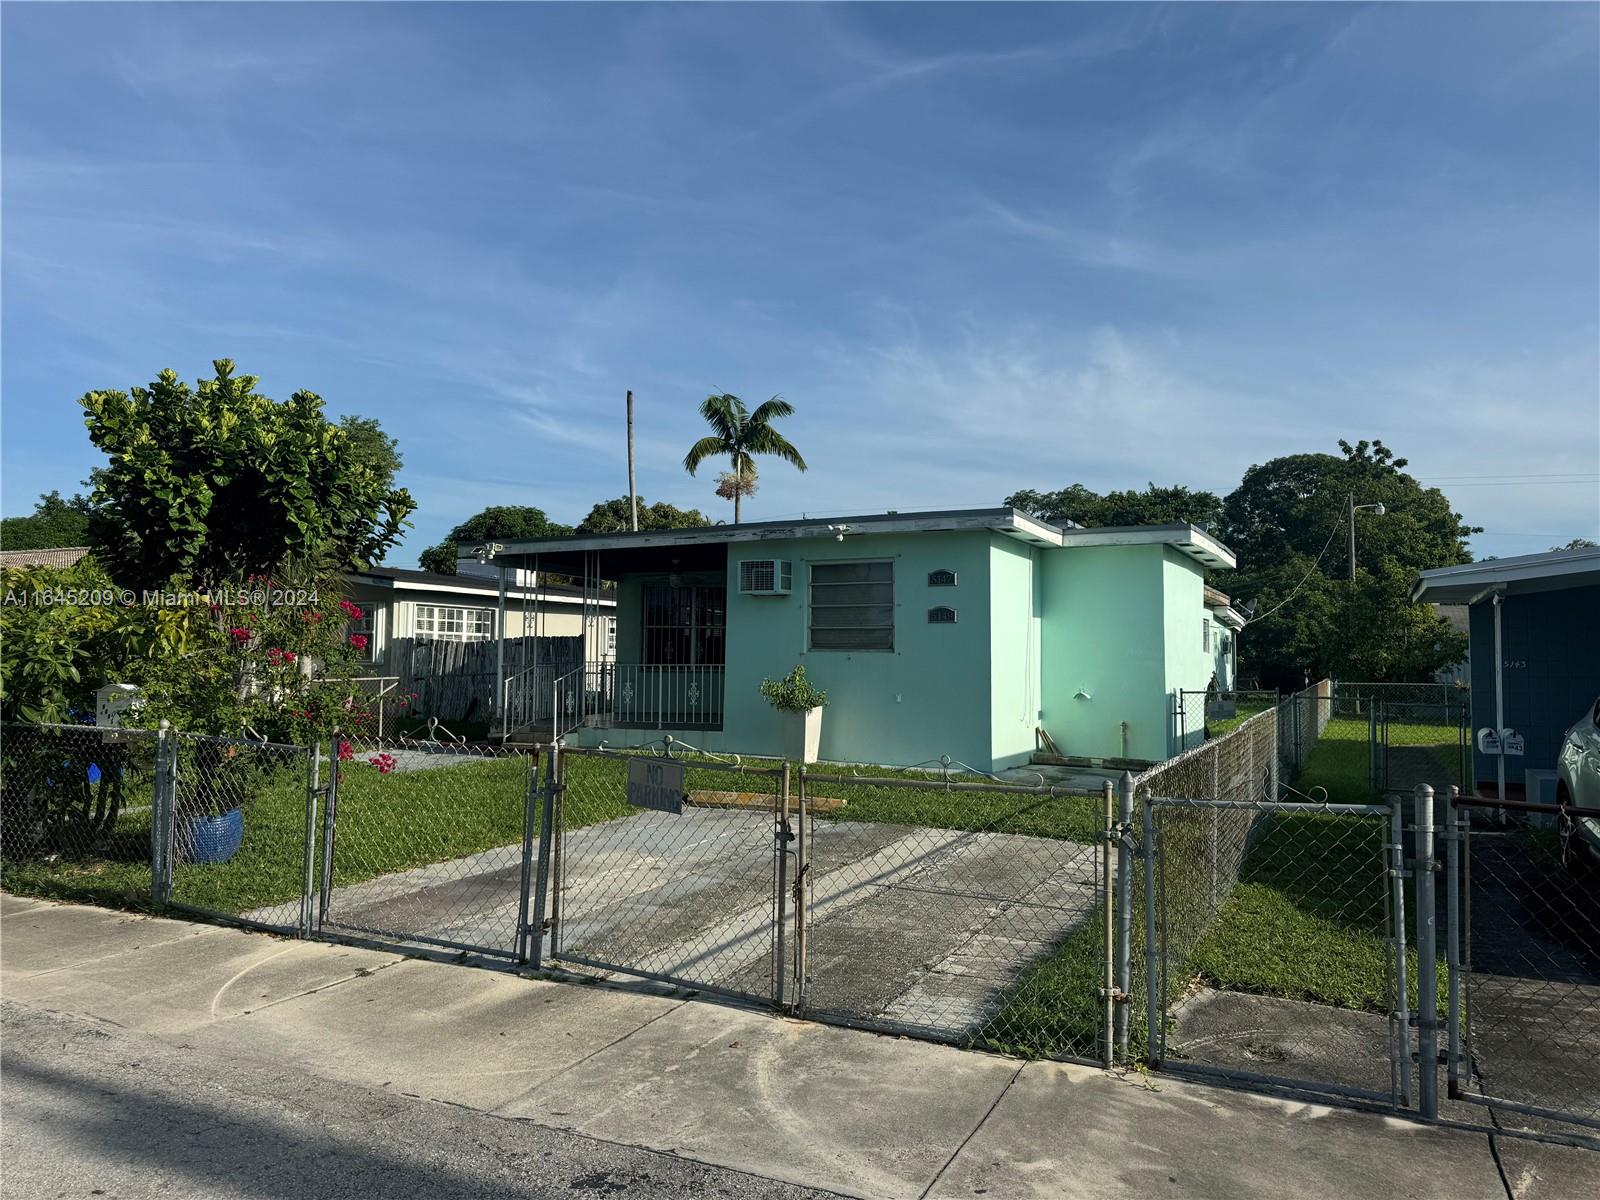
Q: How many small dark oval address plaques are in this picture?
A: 2